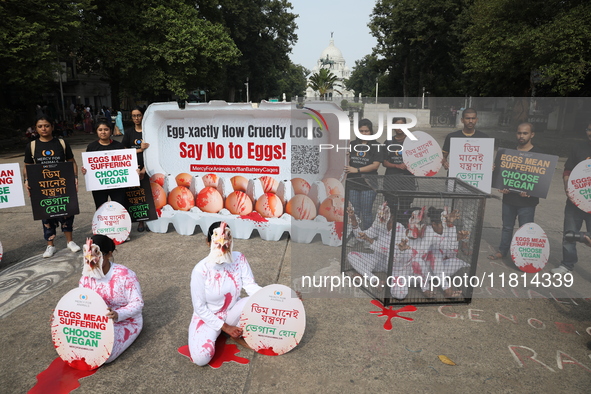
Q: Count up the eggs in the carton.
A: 14